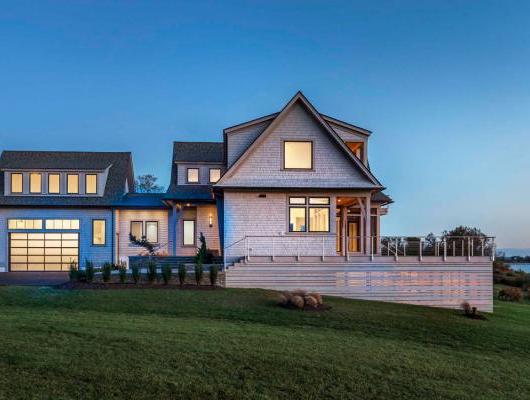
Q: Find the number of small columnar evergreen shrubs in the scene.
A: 10